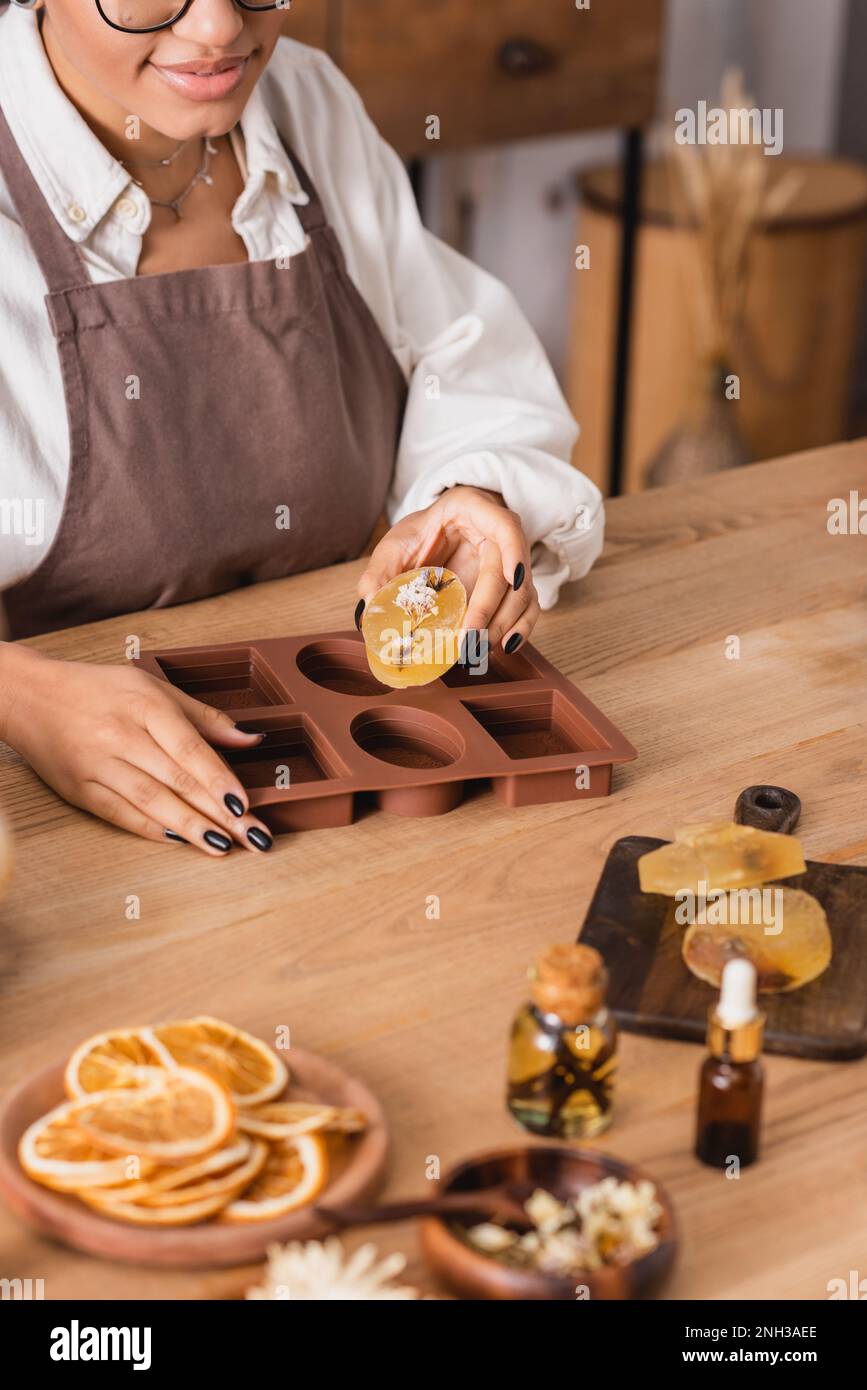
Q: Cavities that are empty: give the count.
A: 6